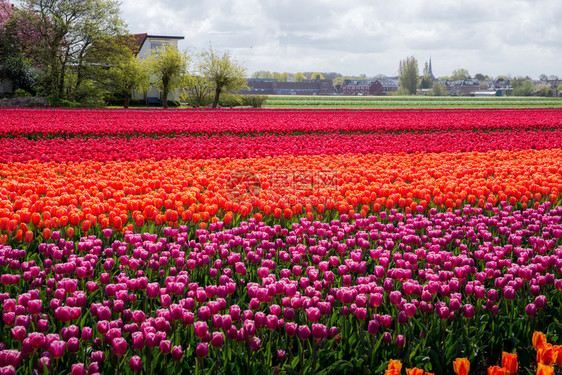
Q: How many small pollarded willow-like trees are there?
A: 3